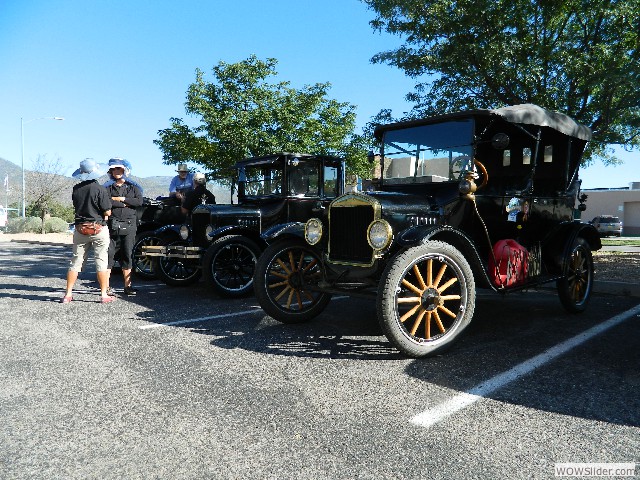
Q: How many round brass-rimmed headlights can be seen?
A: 2